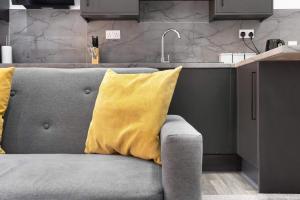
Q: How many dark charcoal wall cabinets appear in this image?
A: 2